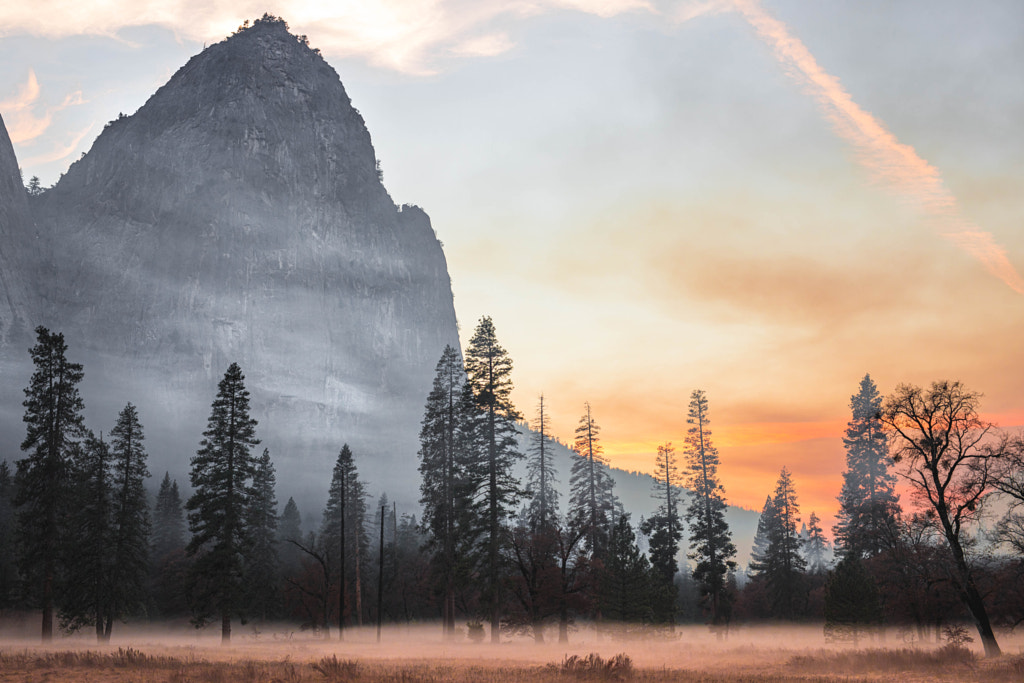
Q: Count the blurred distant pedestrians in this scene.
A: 0